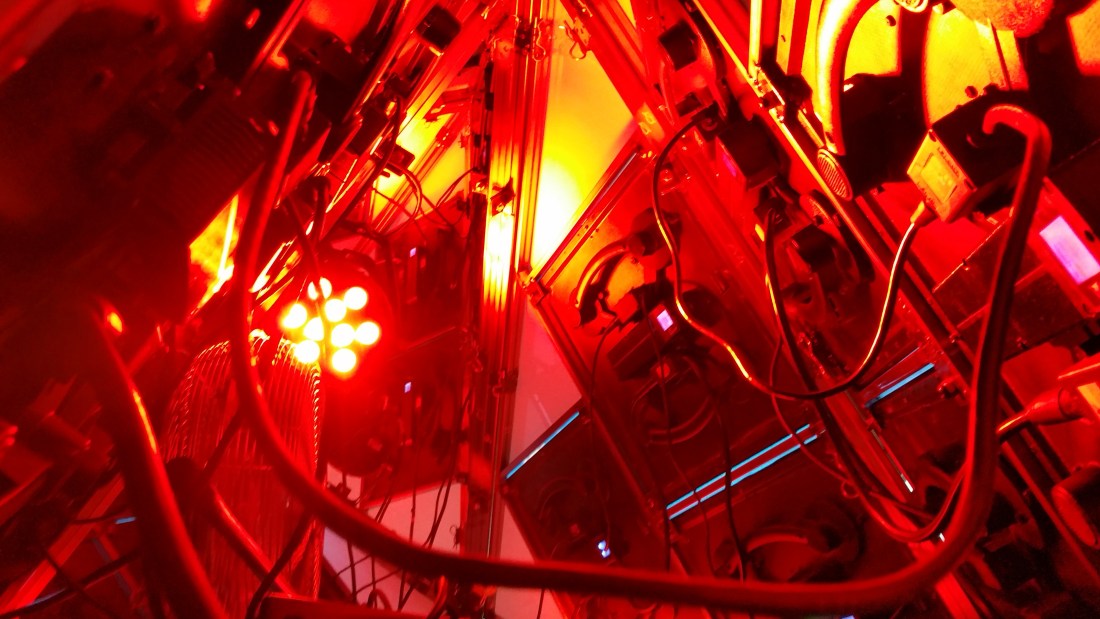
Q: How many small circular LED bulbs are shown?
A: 9